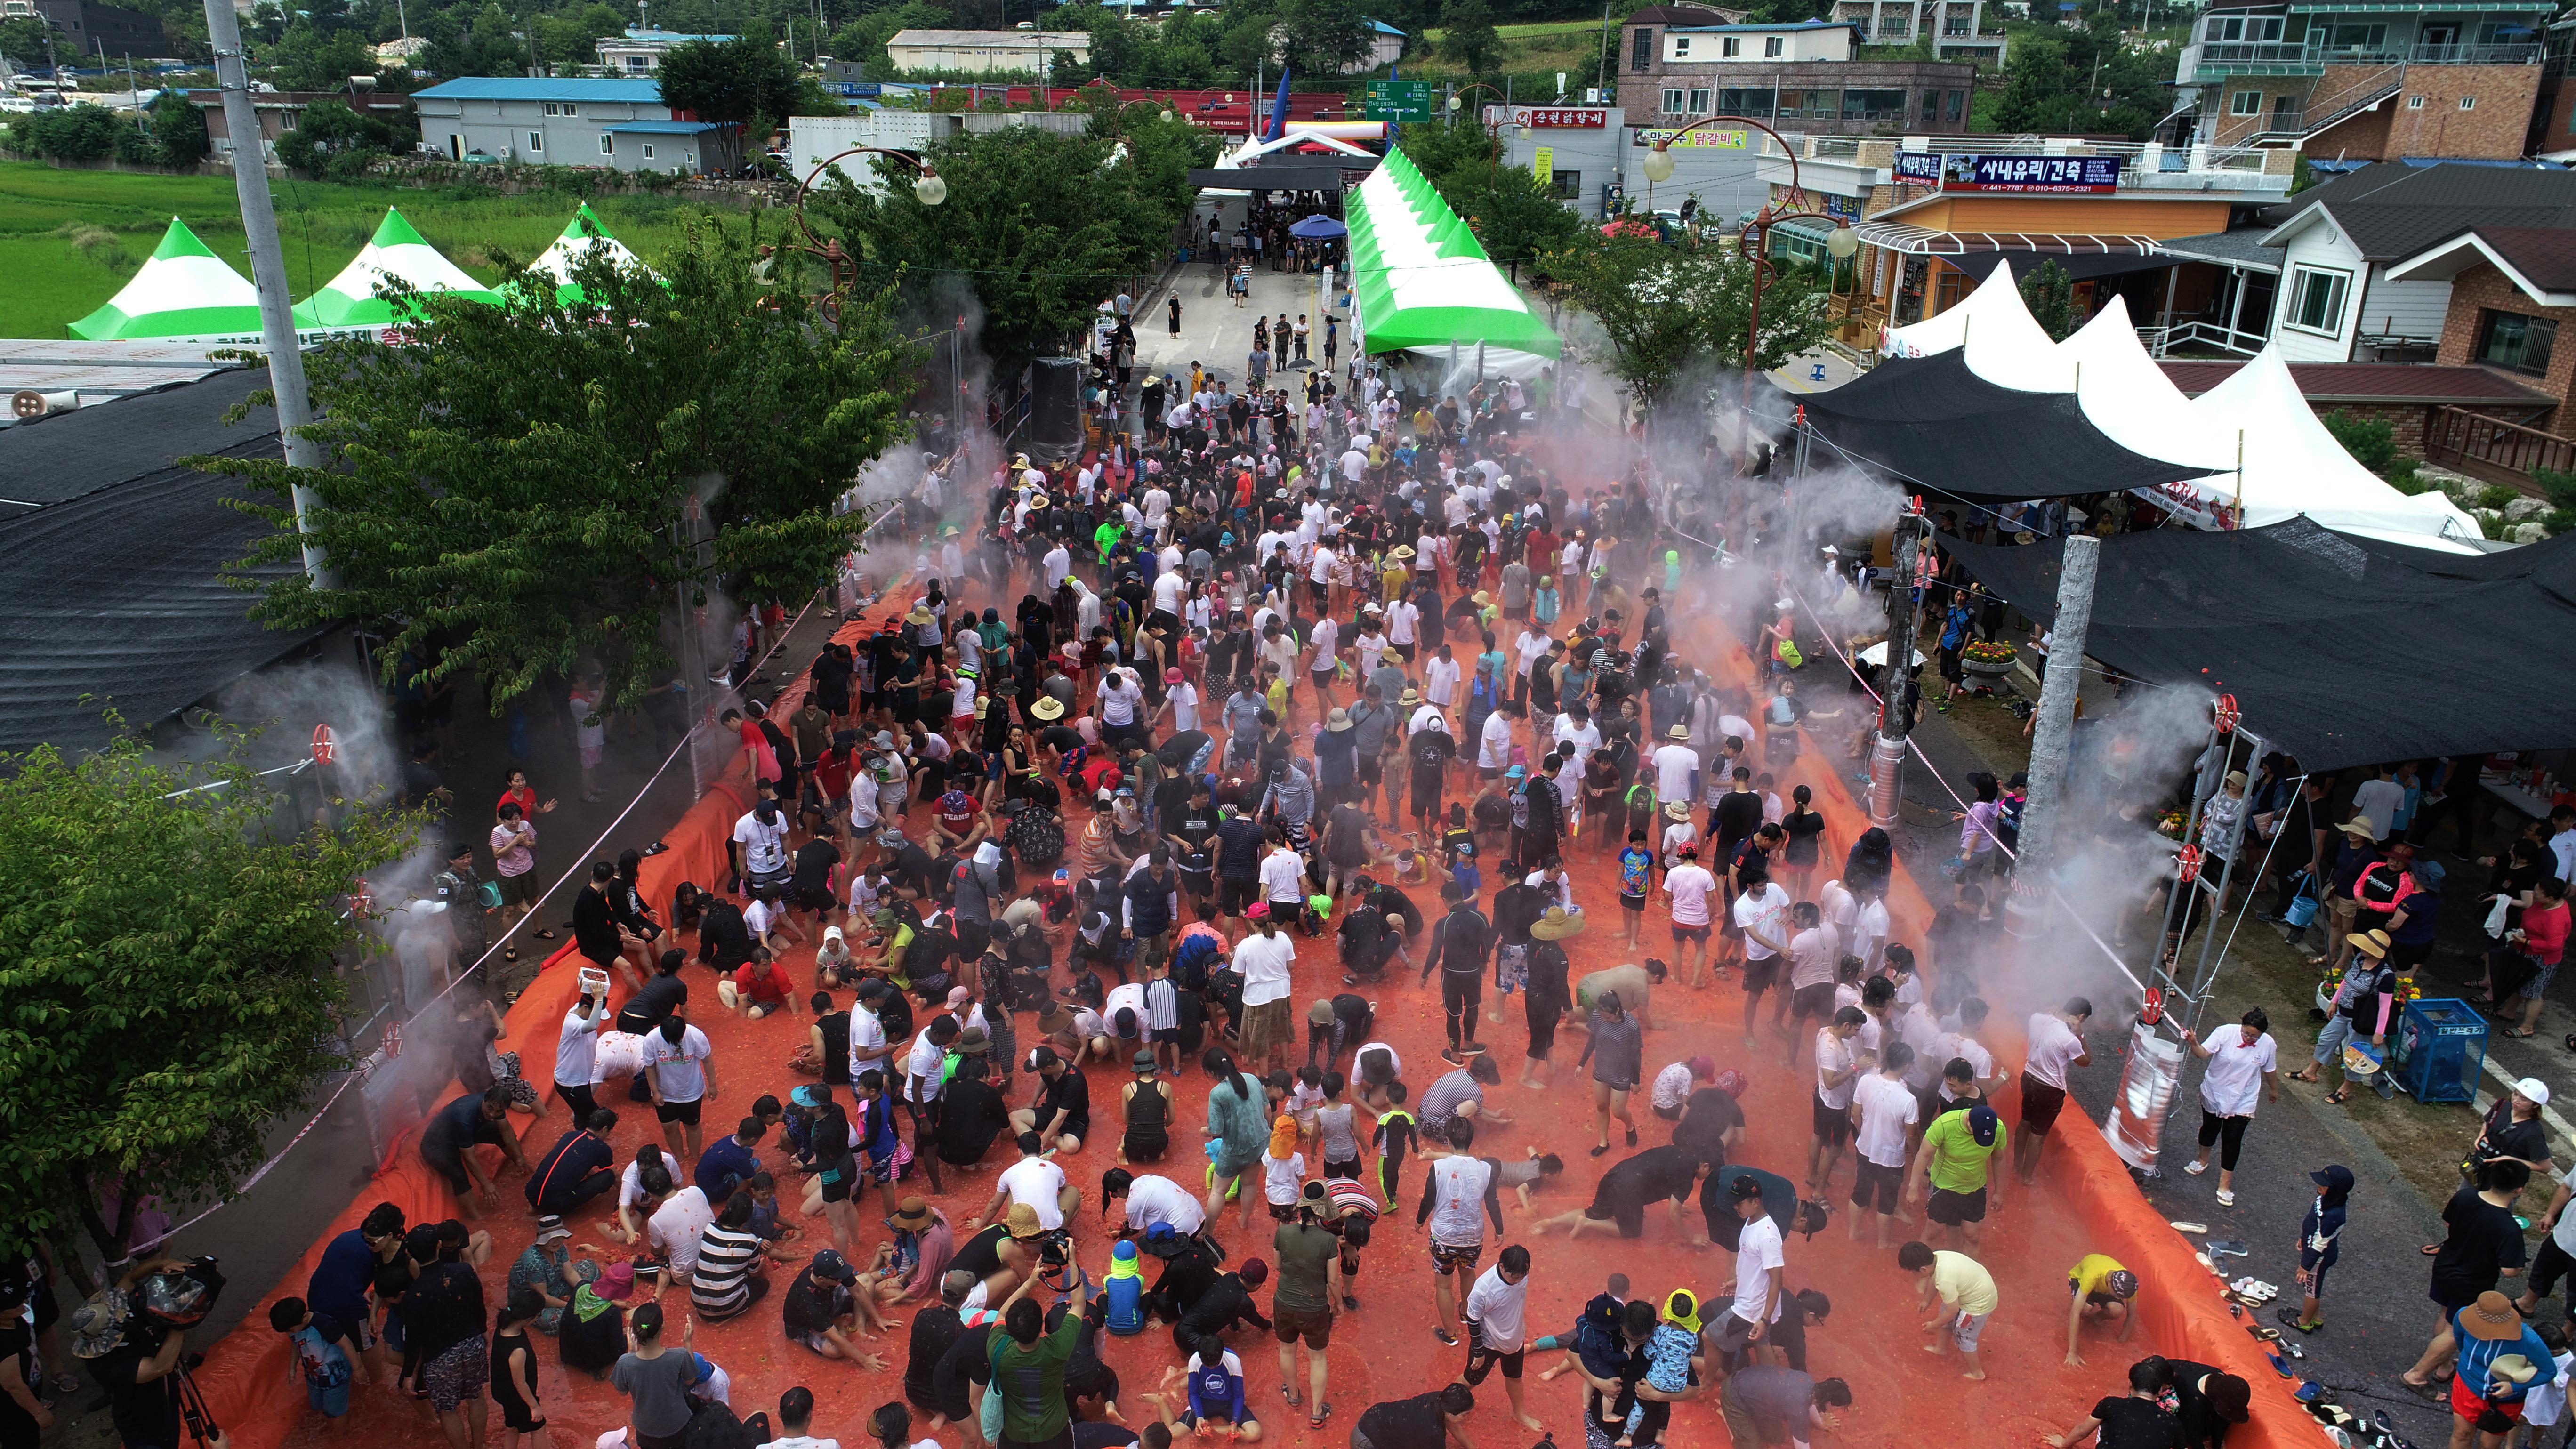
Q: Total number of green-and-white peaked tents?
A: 13